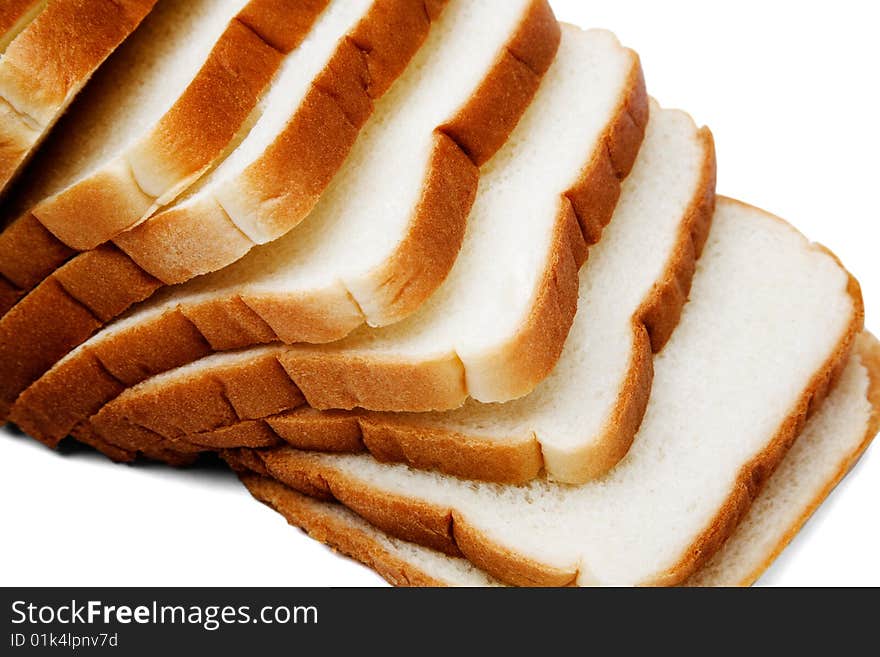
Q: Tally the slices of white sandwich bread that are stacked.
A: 9